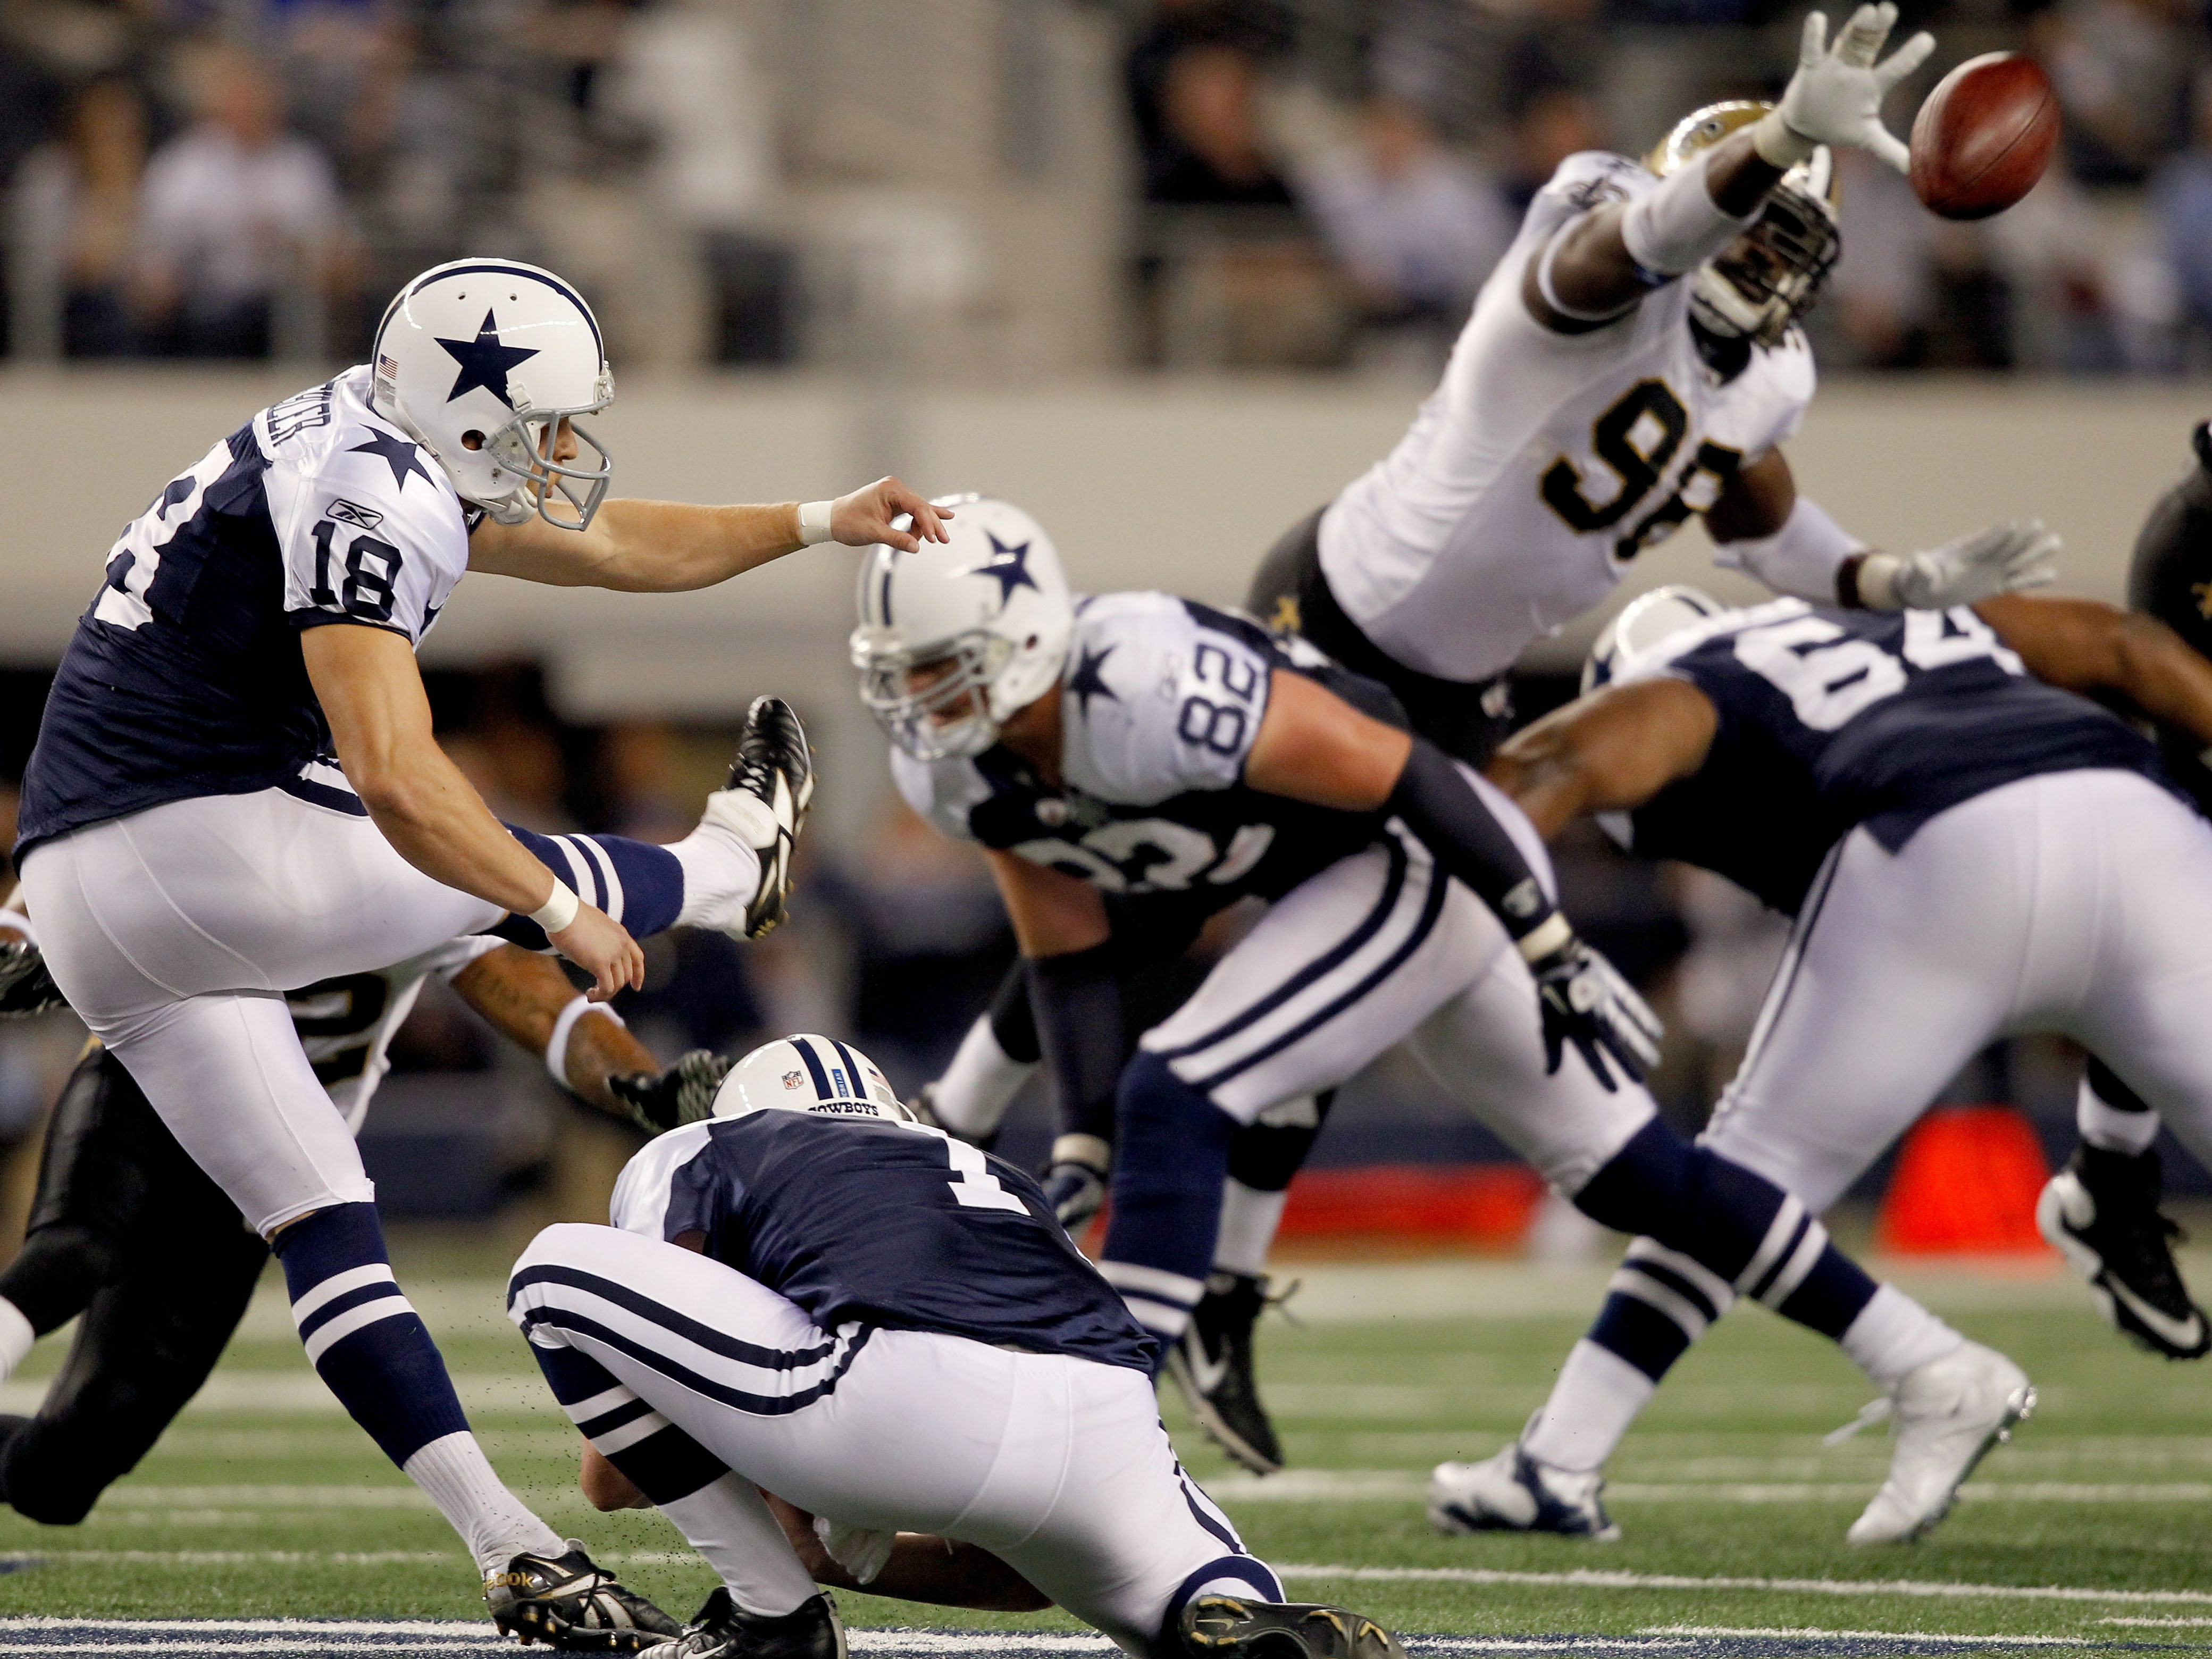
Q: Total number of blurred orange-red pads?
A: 2